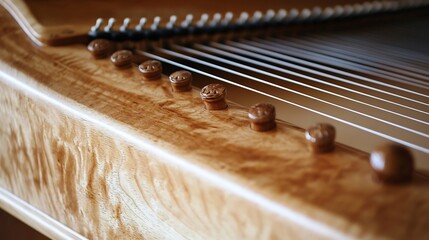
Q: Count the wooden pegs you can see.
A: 8